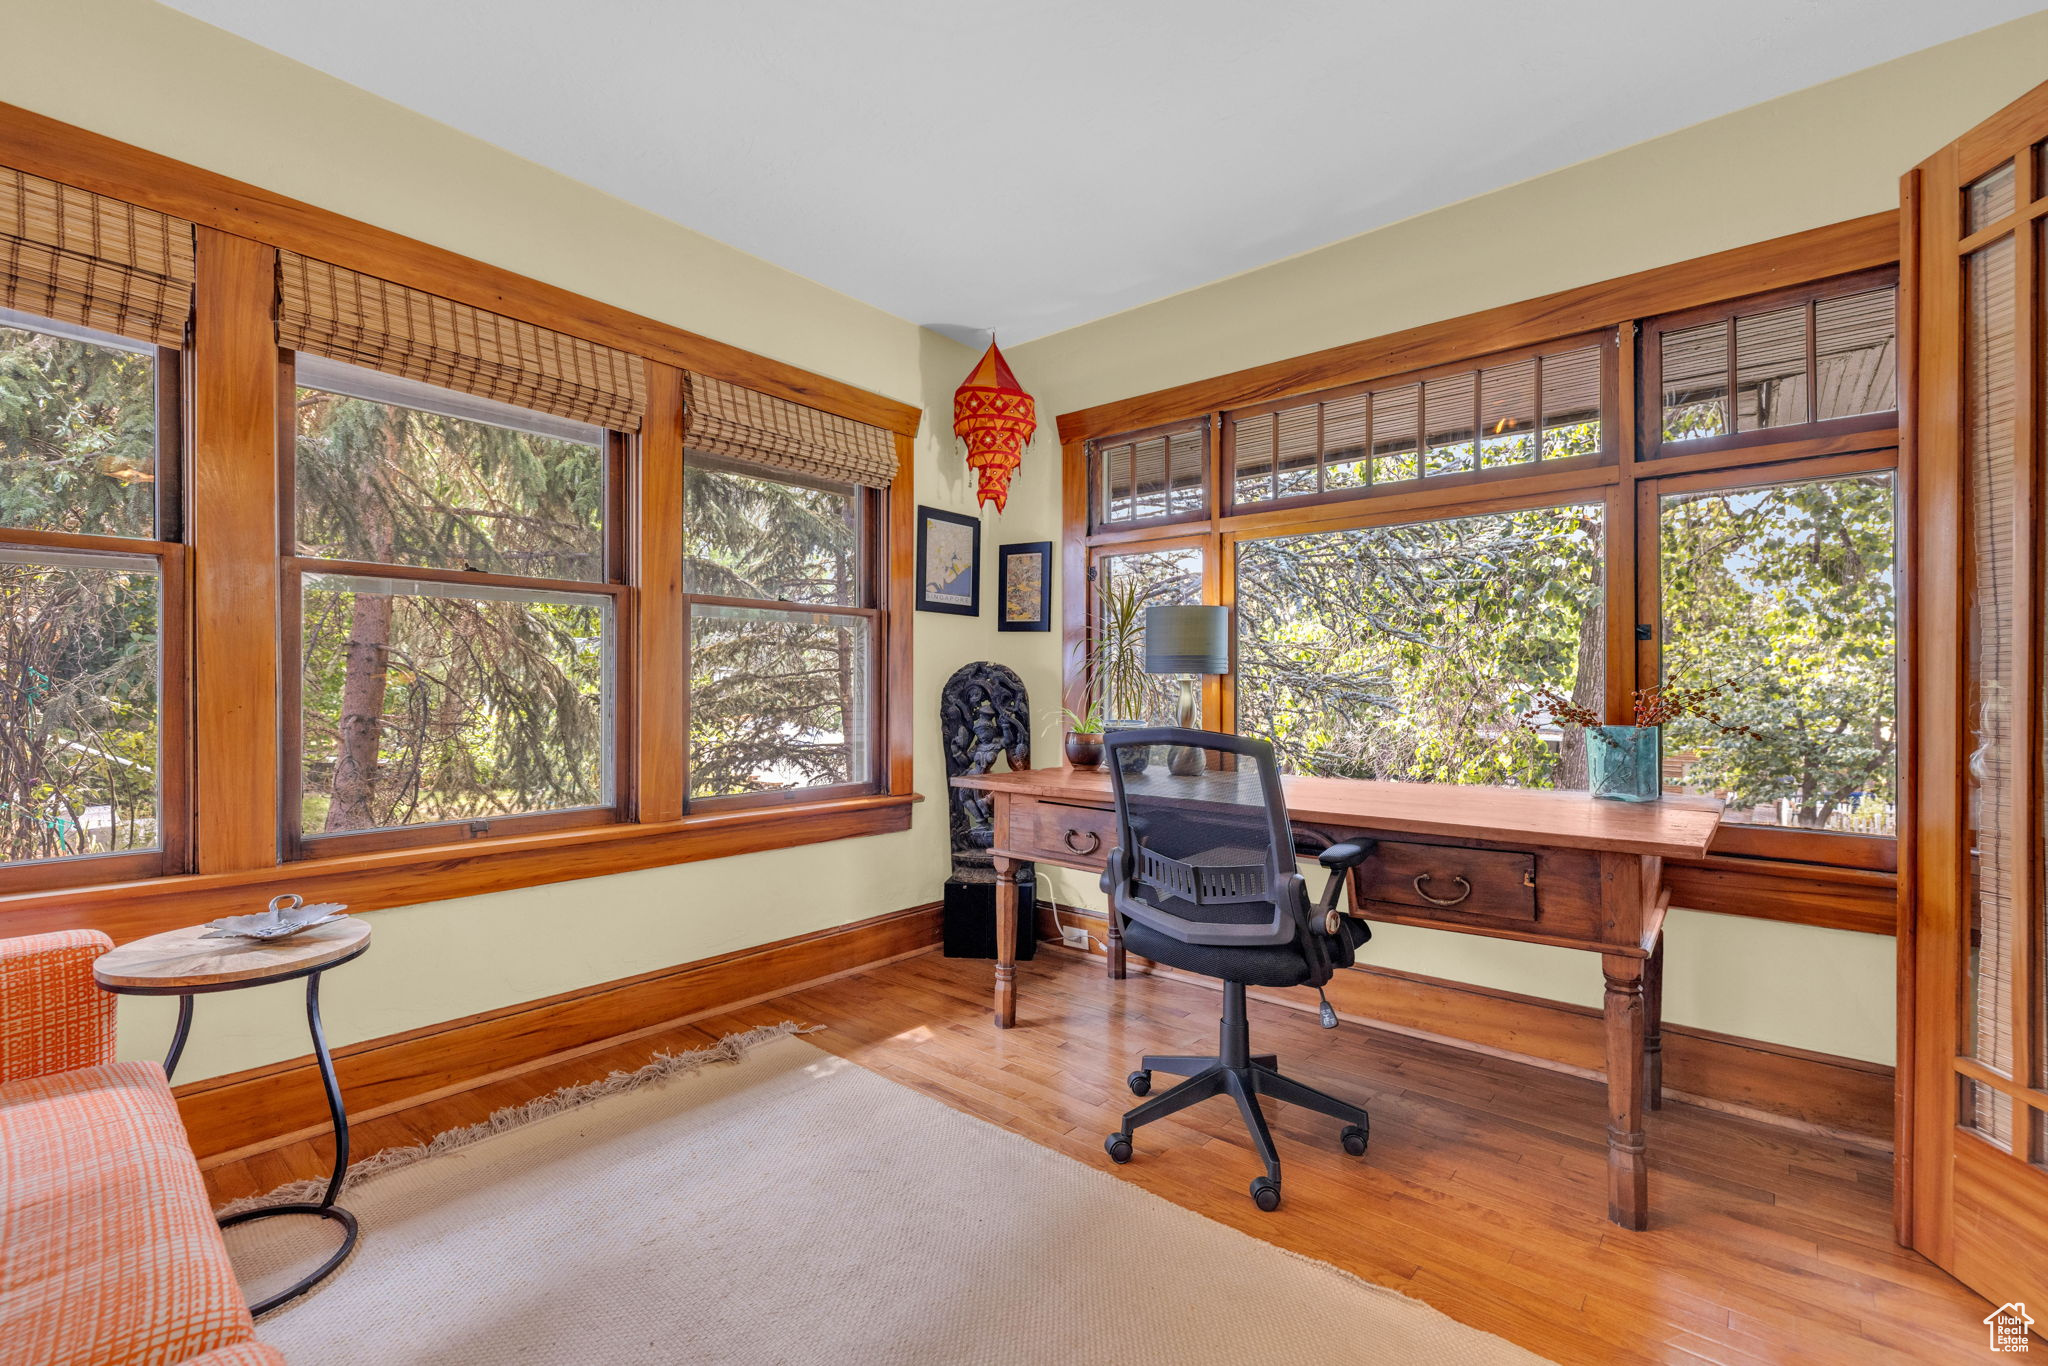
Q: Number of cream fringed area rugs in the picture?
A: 1